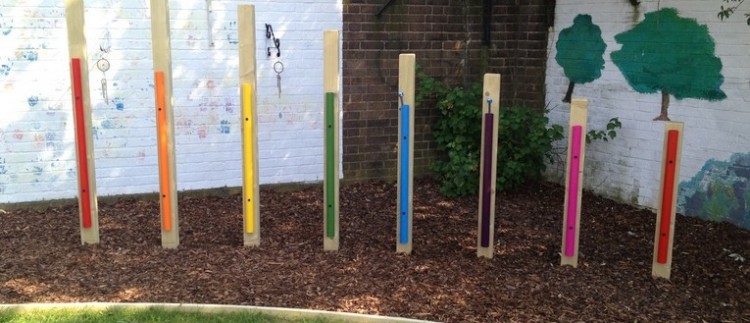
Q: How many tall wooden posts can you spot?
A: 8